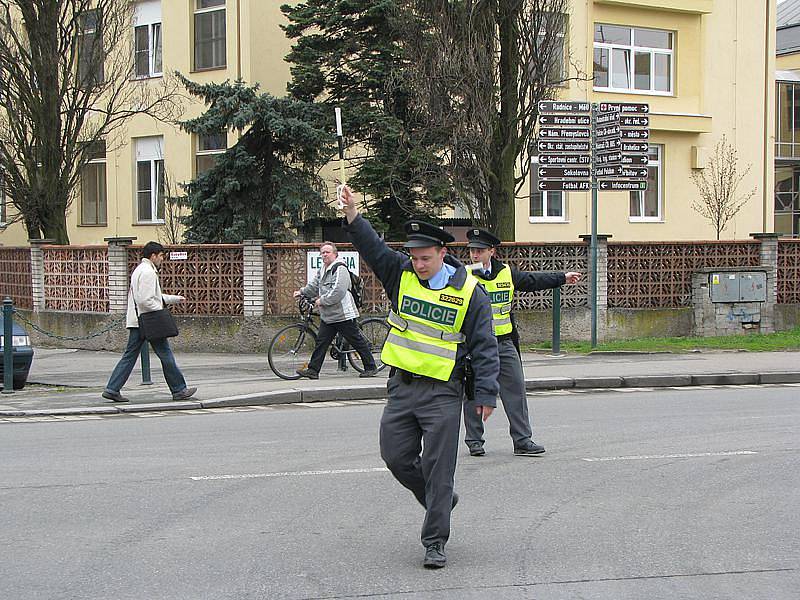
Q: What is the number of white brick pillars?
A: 5